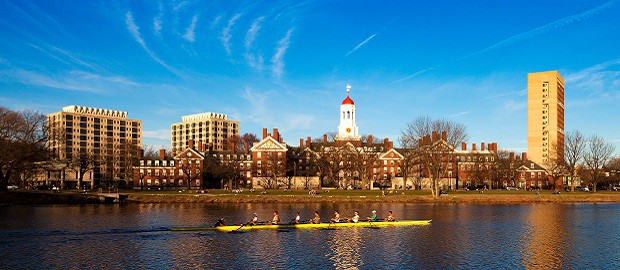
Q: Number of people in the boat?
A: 9